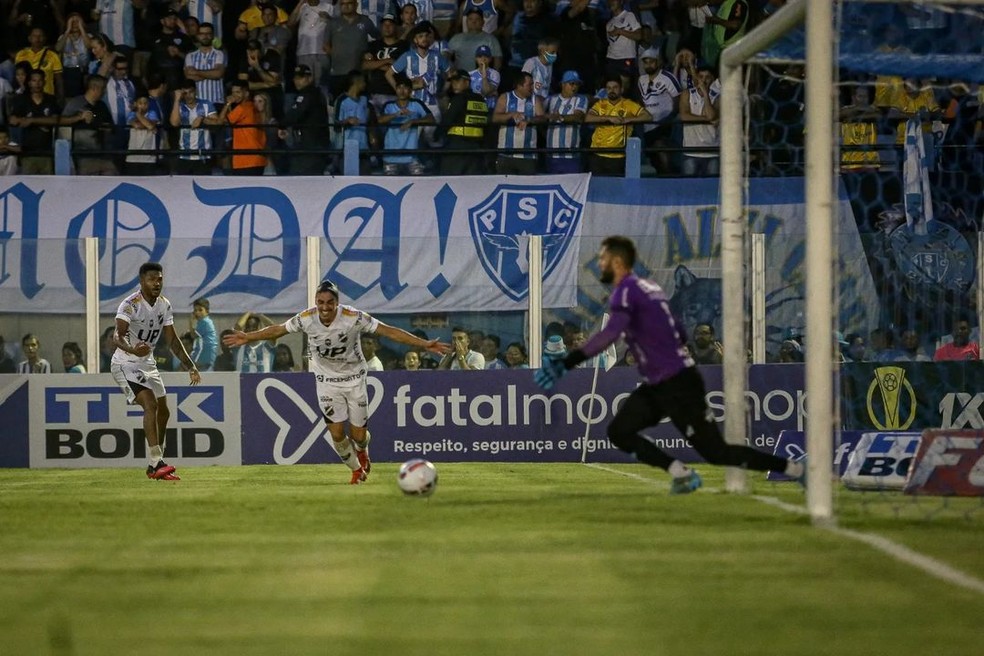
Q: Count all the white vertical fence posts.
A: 5